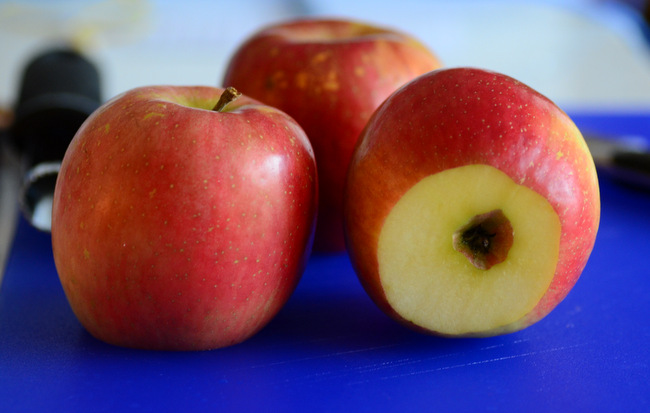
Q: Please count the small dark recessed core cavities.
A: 1